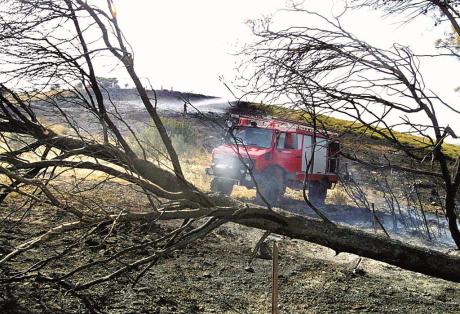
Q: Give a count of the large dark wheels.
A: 3